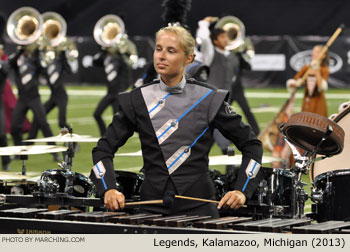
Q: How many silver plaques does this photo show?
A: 5